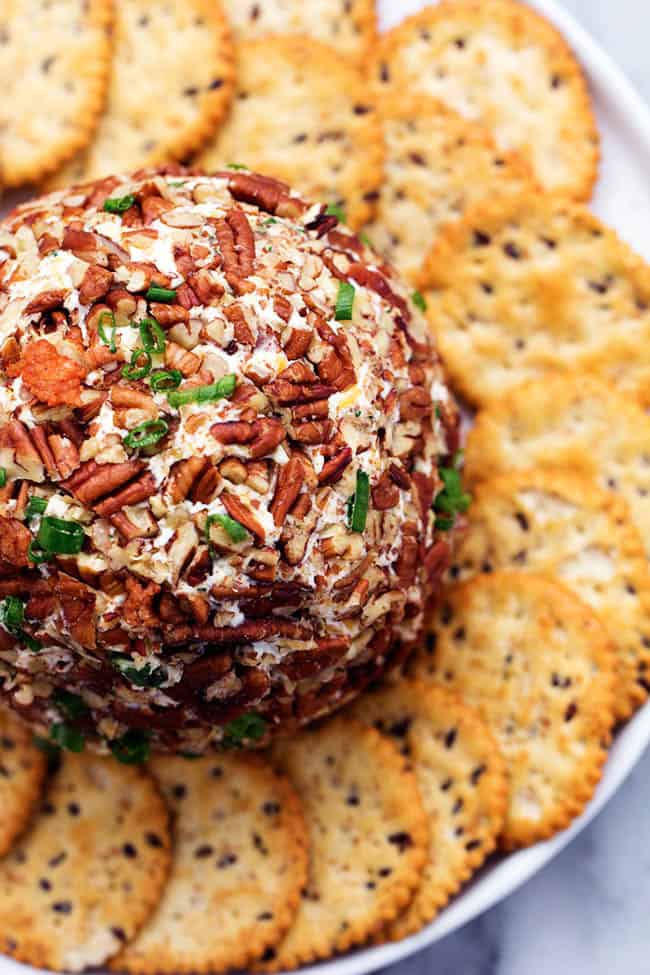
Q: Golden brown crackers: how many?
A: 15